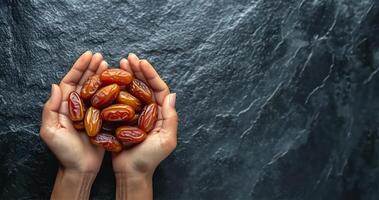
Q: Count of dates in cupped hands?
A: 11